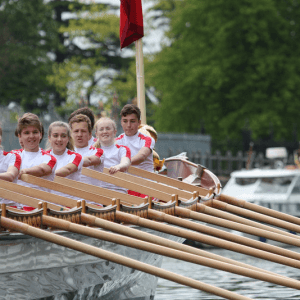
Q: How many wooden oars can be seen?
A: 9